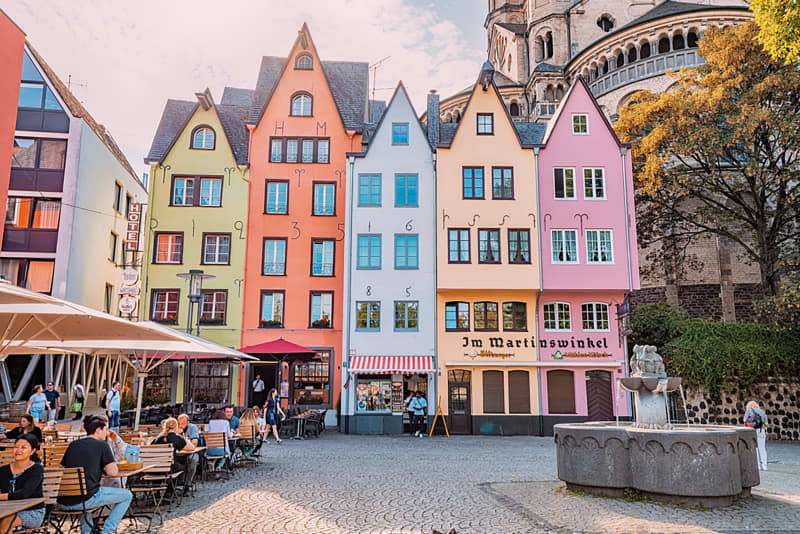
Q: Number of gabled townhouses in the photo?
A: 5